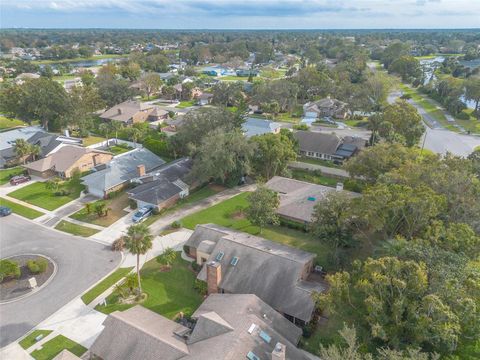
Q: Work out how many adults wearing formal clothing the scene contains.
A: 0